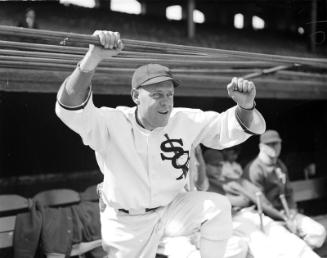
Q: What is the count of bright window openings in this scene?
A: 6